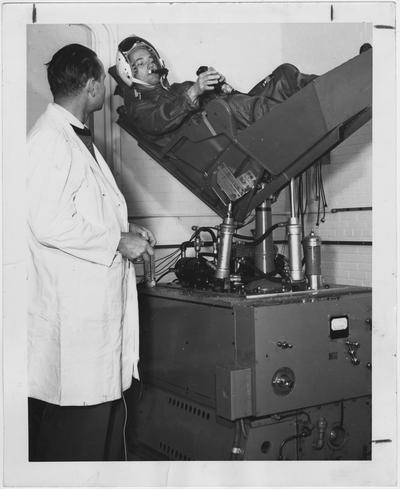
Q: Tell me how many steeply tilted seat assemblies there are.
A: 1